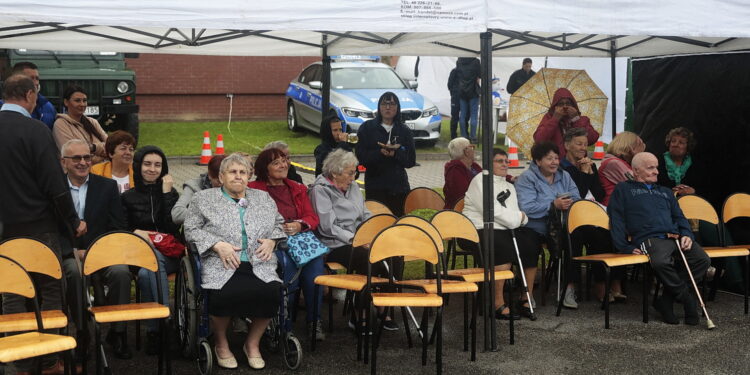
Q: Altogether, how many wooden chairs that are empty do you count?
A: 12